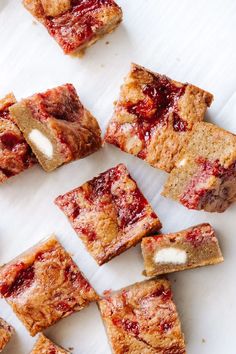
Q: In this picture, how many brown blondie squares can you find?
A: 11